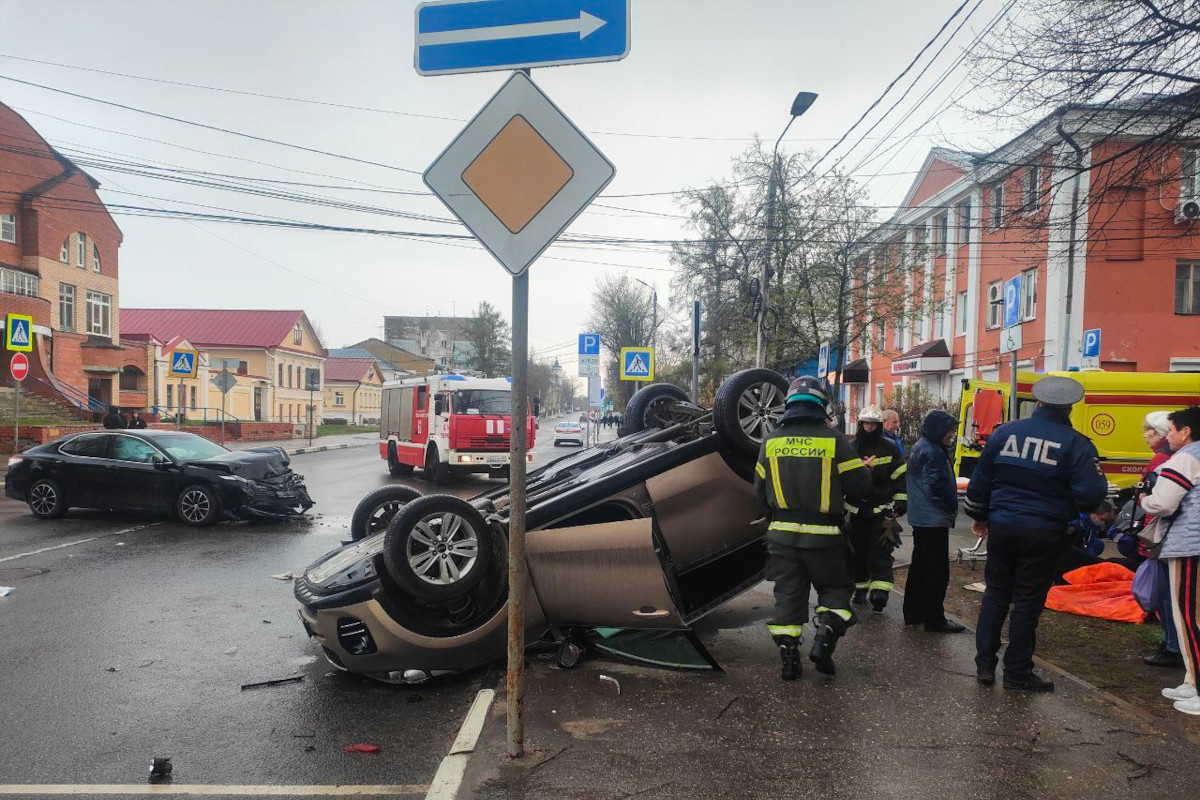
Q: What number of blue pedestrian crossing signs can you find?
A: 3